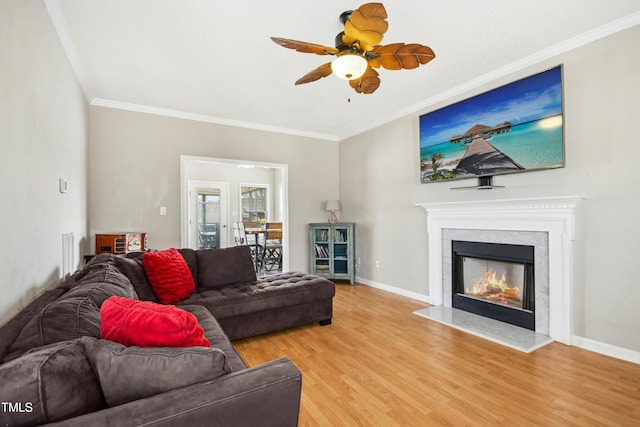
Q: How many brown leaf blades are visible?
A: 5